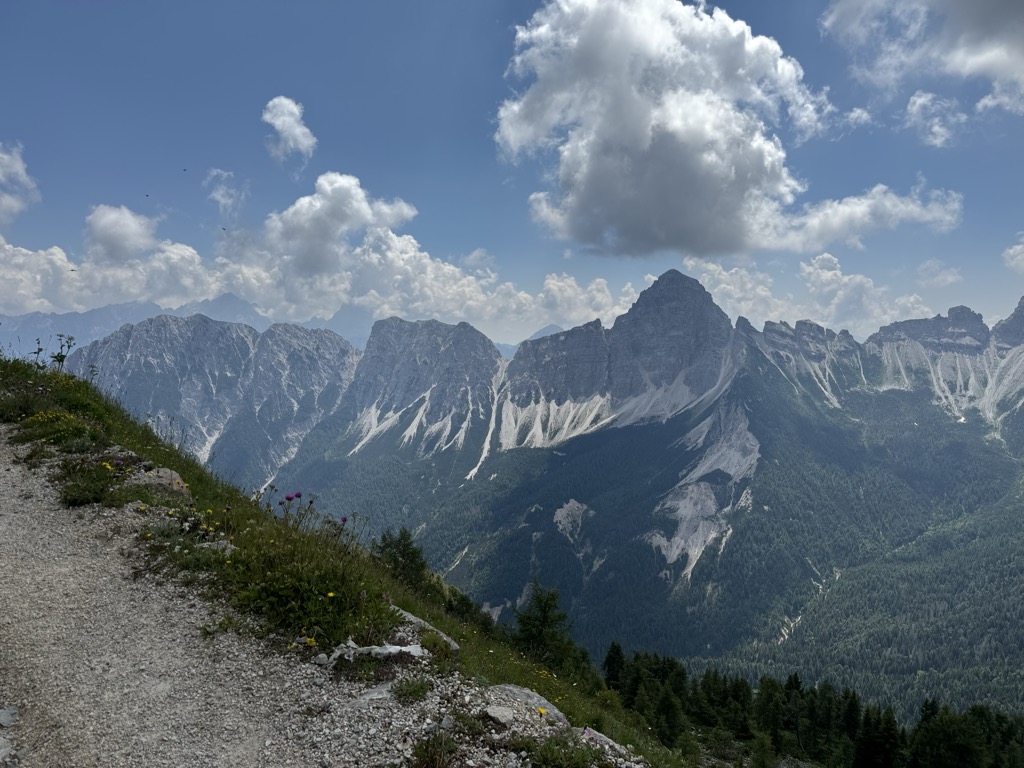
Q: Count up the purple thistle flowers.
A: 3